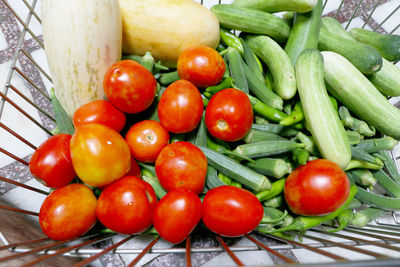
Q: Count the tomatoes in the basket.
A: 15